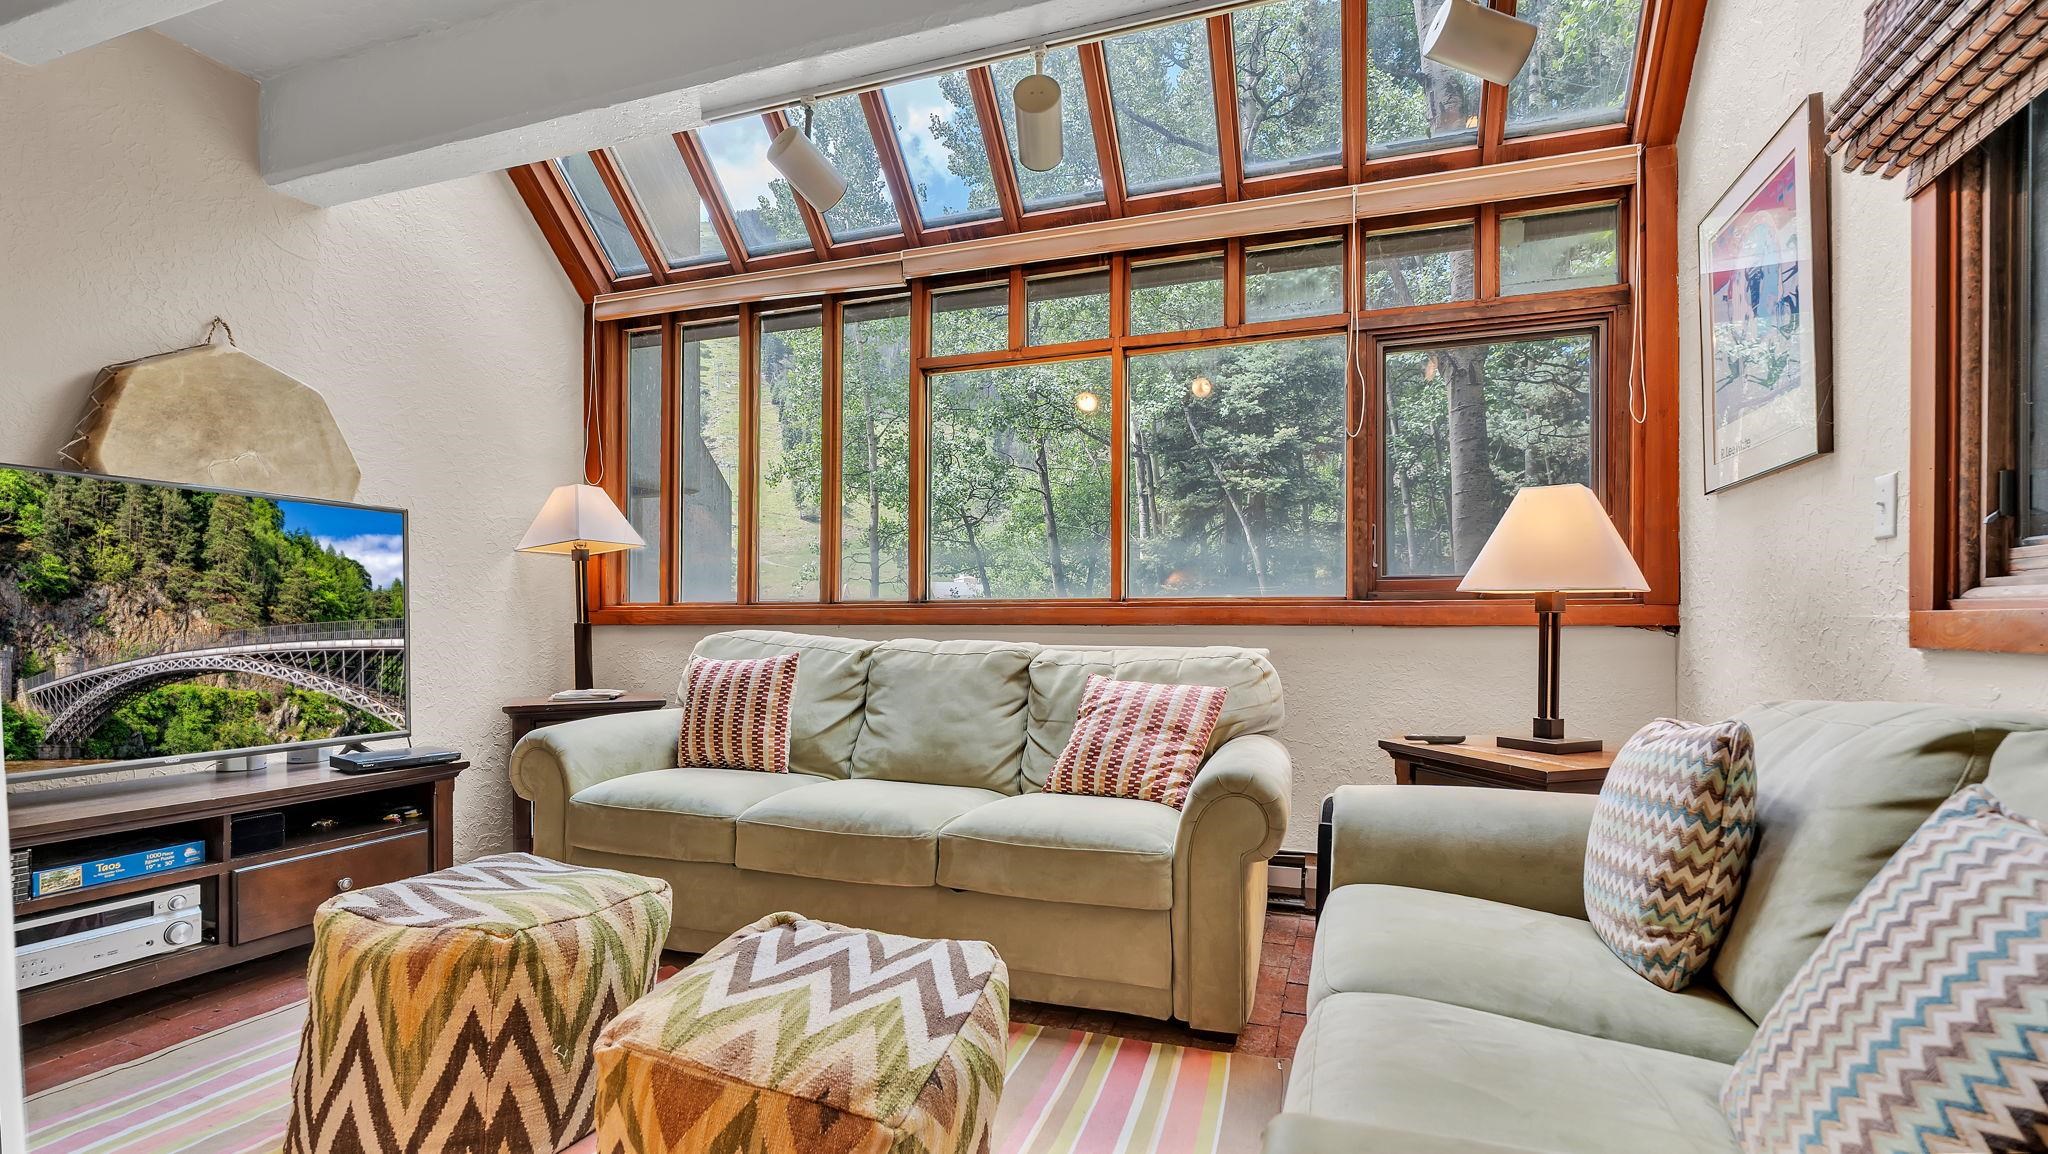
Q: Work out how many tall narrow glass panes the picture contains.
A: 4